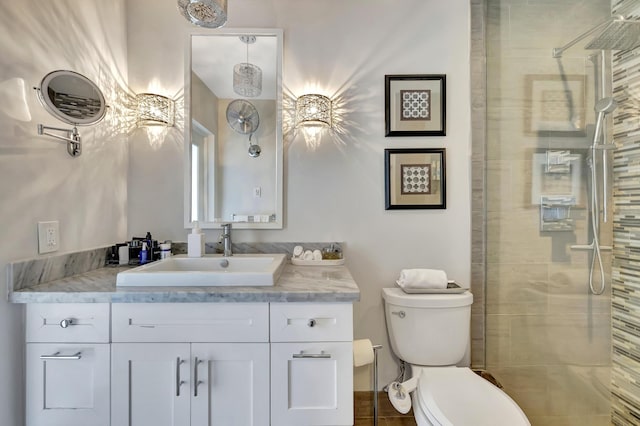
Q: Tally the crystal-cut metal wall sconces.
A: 2